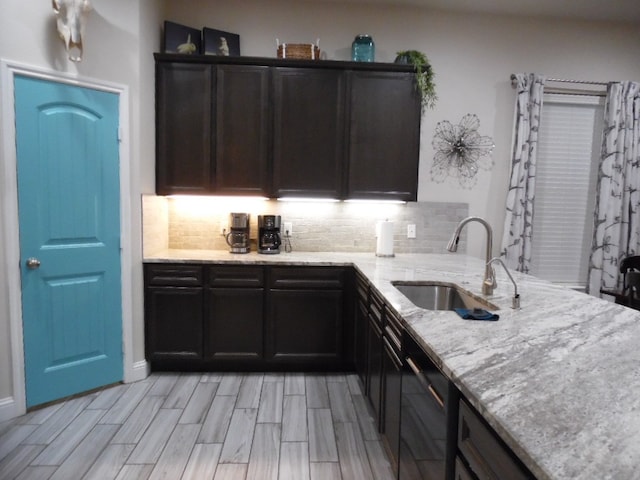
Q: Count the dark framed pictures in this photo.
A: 2